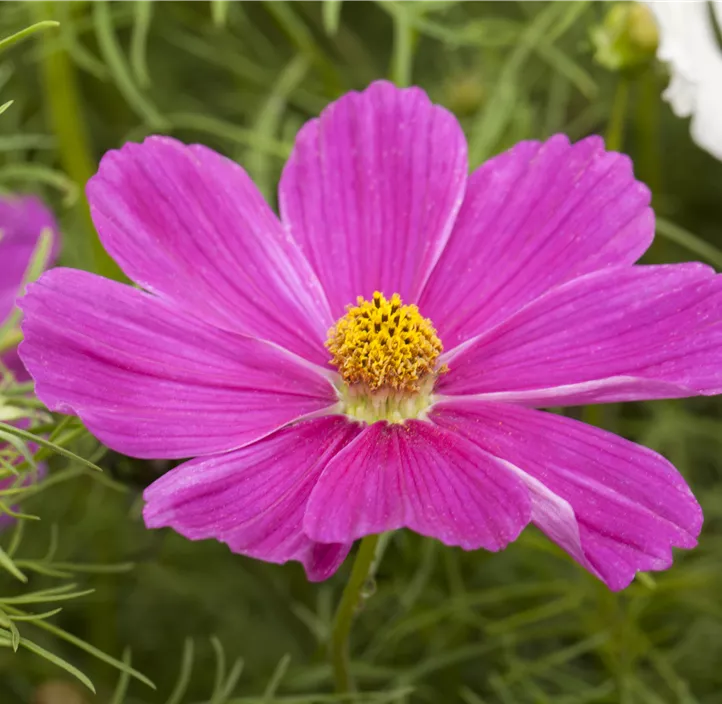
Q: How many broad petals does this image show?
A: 8